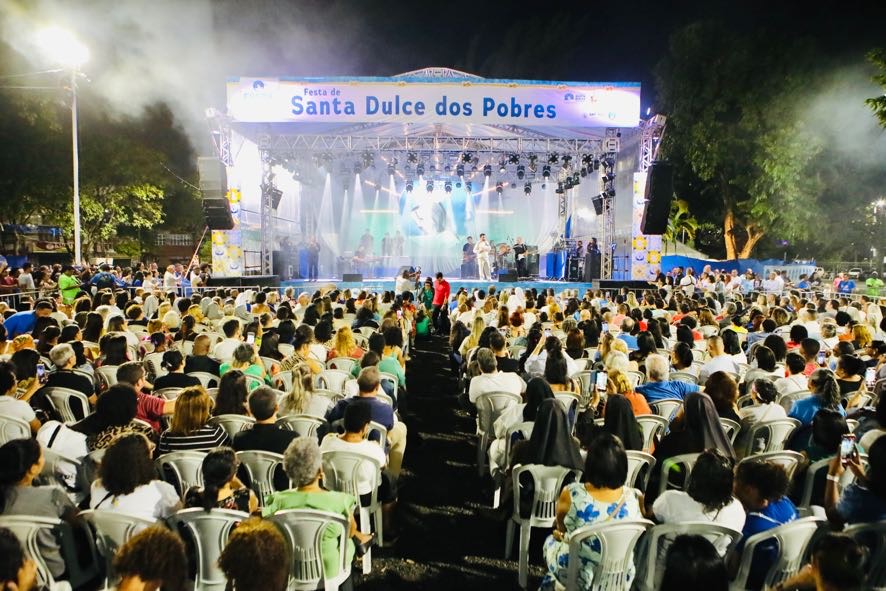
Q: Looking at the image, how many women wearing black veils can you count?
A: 4